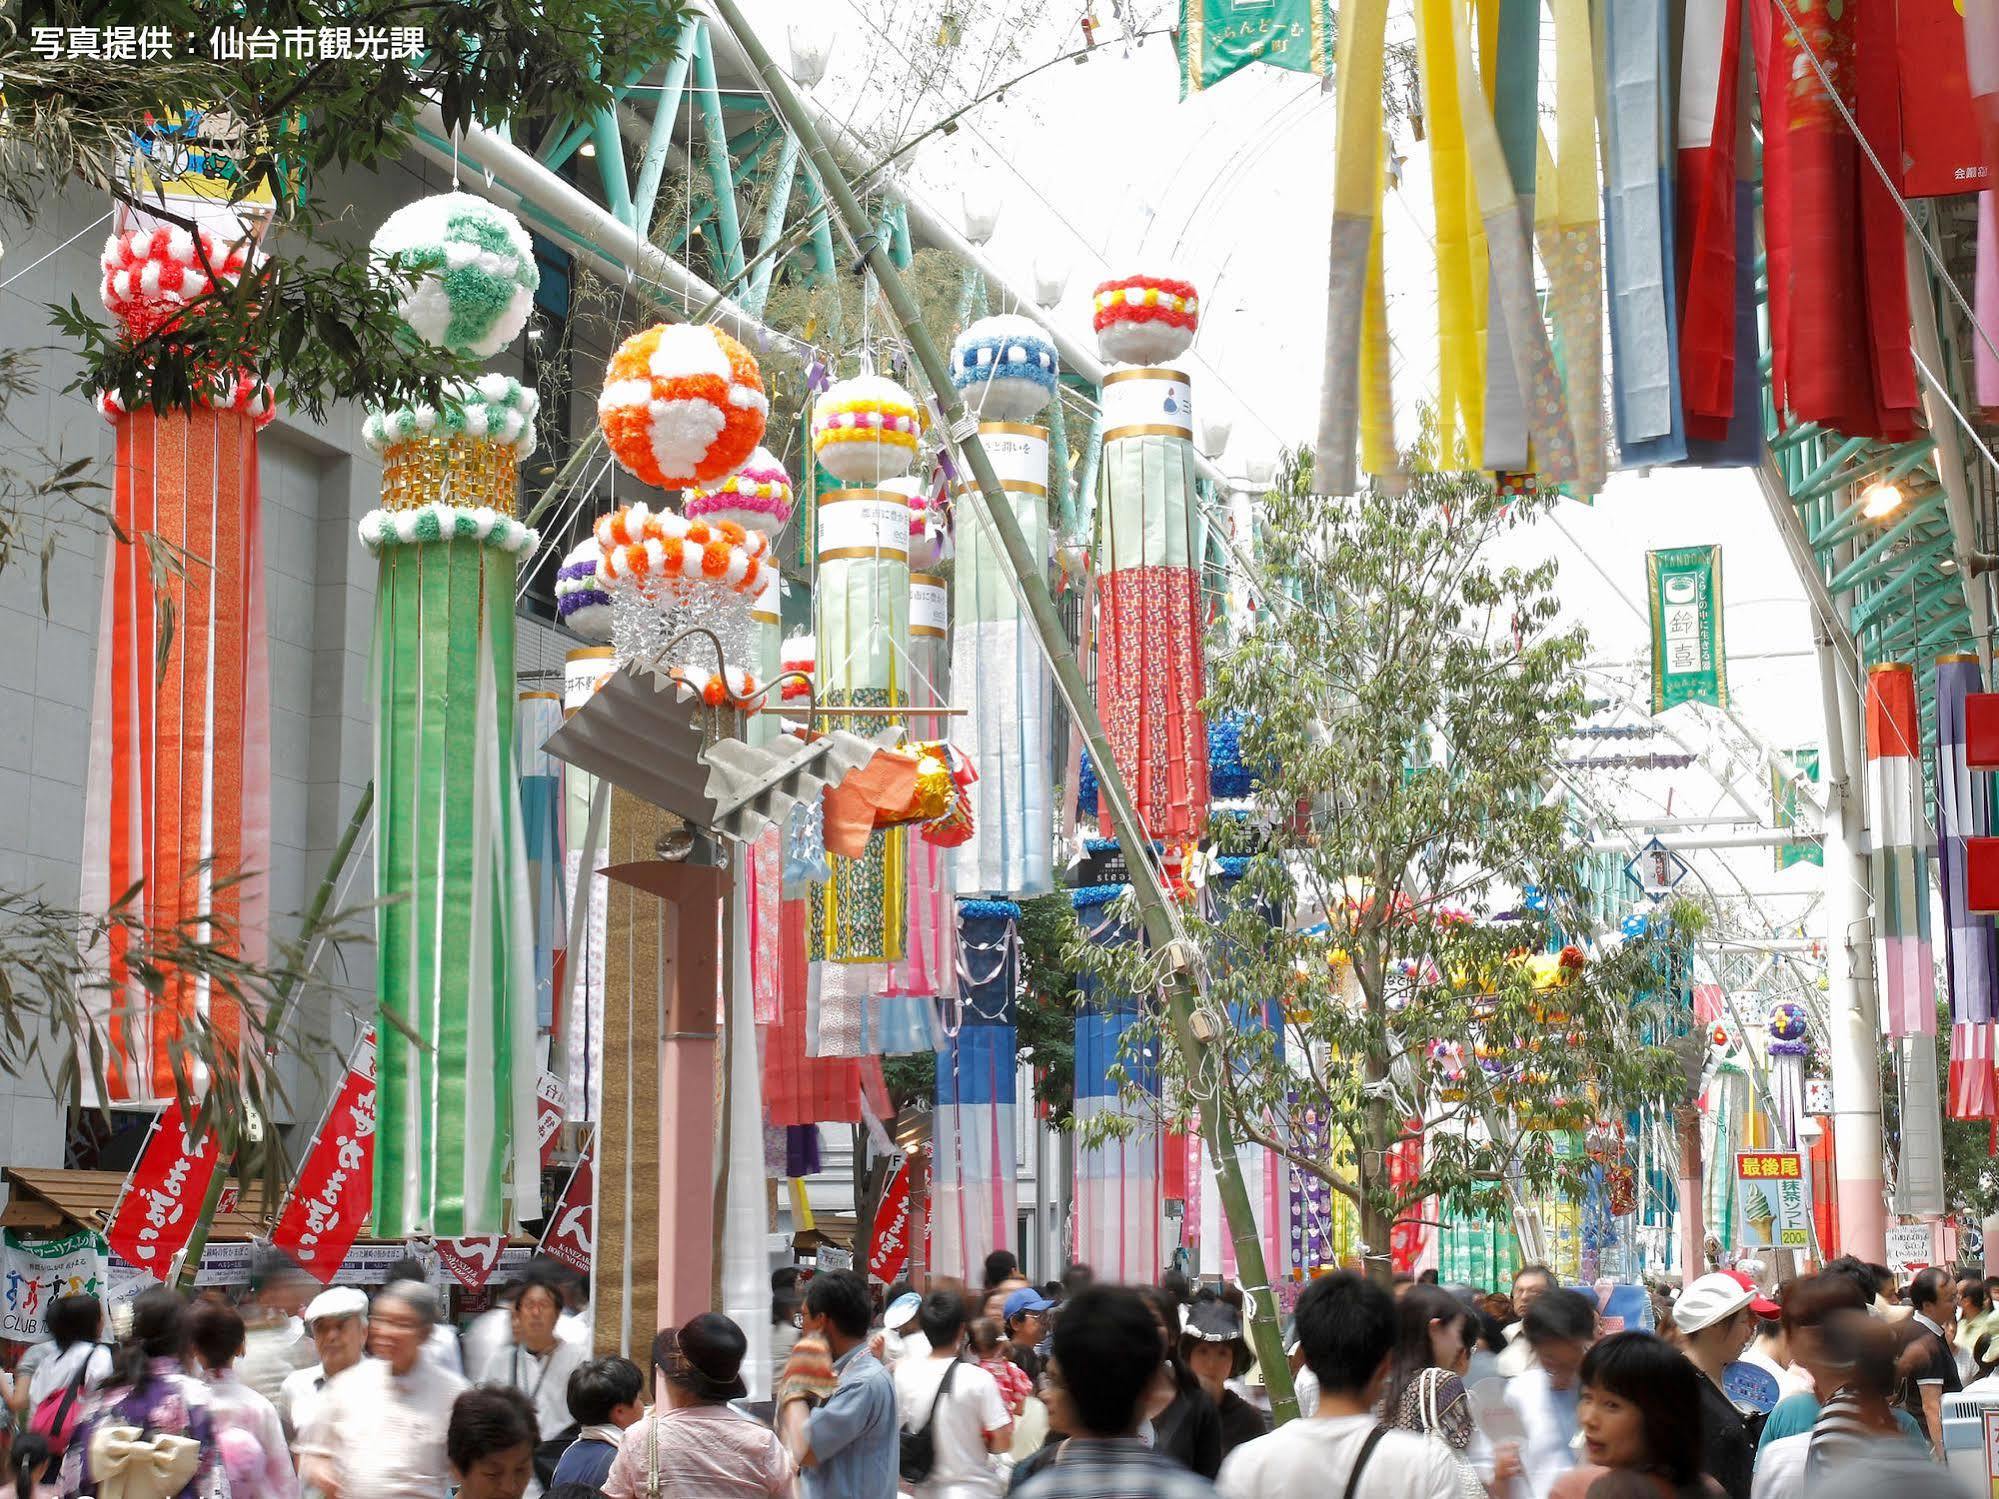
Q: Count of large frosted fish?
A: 0